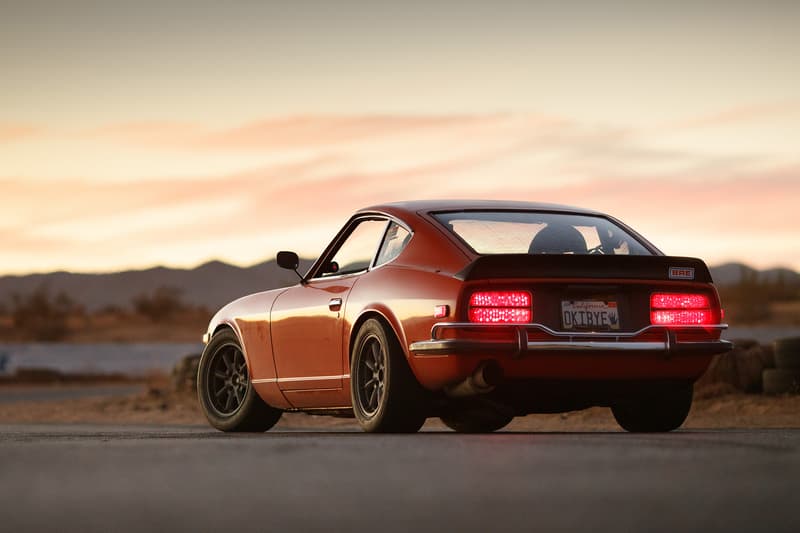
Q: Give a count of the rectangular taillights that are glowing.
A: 2